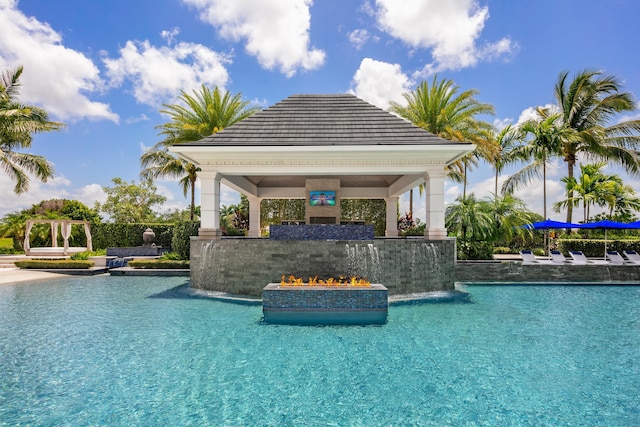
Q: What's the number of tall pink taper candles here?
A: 0